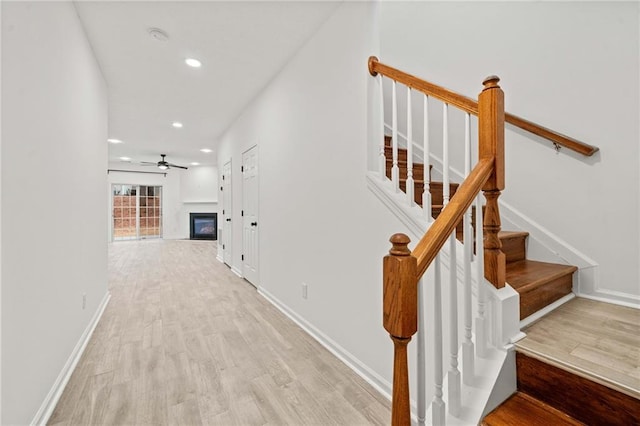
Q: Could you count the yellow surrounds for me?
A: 0